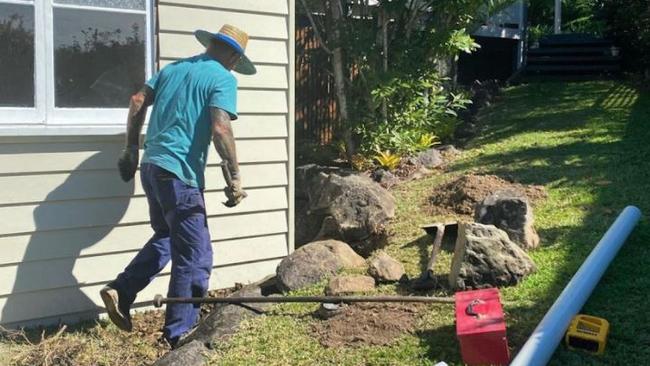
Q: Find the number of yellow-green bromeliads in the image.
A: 2